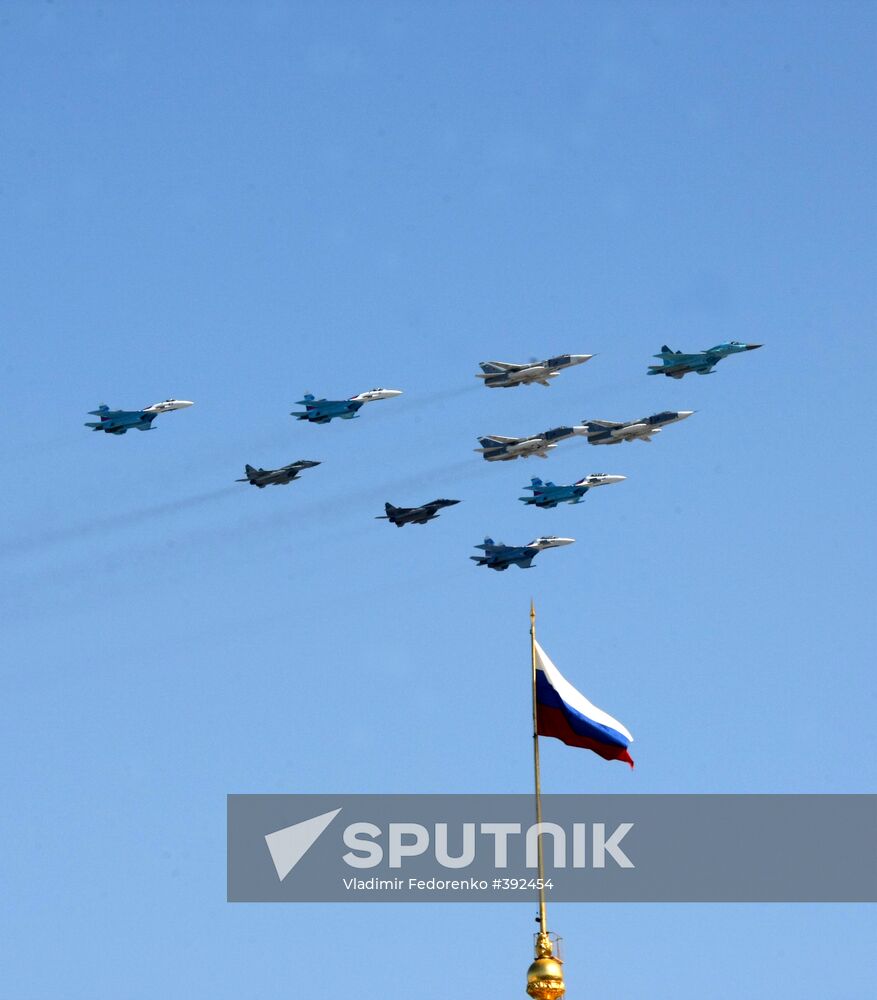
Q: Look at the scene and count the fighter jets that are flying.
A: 10